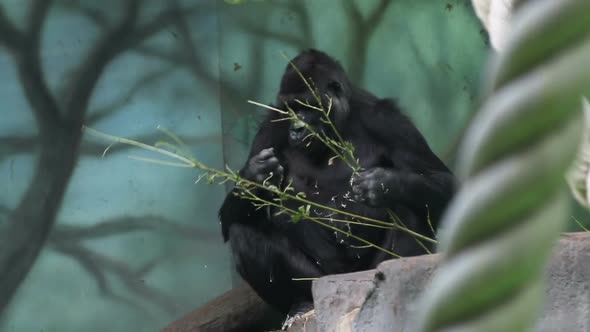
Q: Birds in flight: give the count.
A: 0